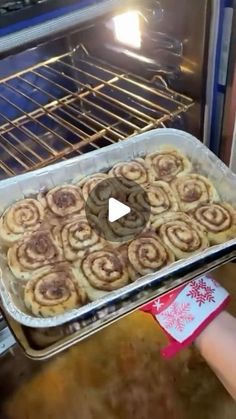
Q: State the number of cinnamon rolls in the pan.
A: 15